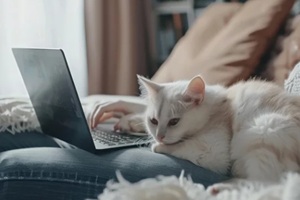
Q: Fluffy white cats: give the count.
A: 1